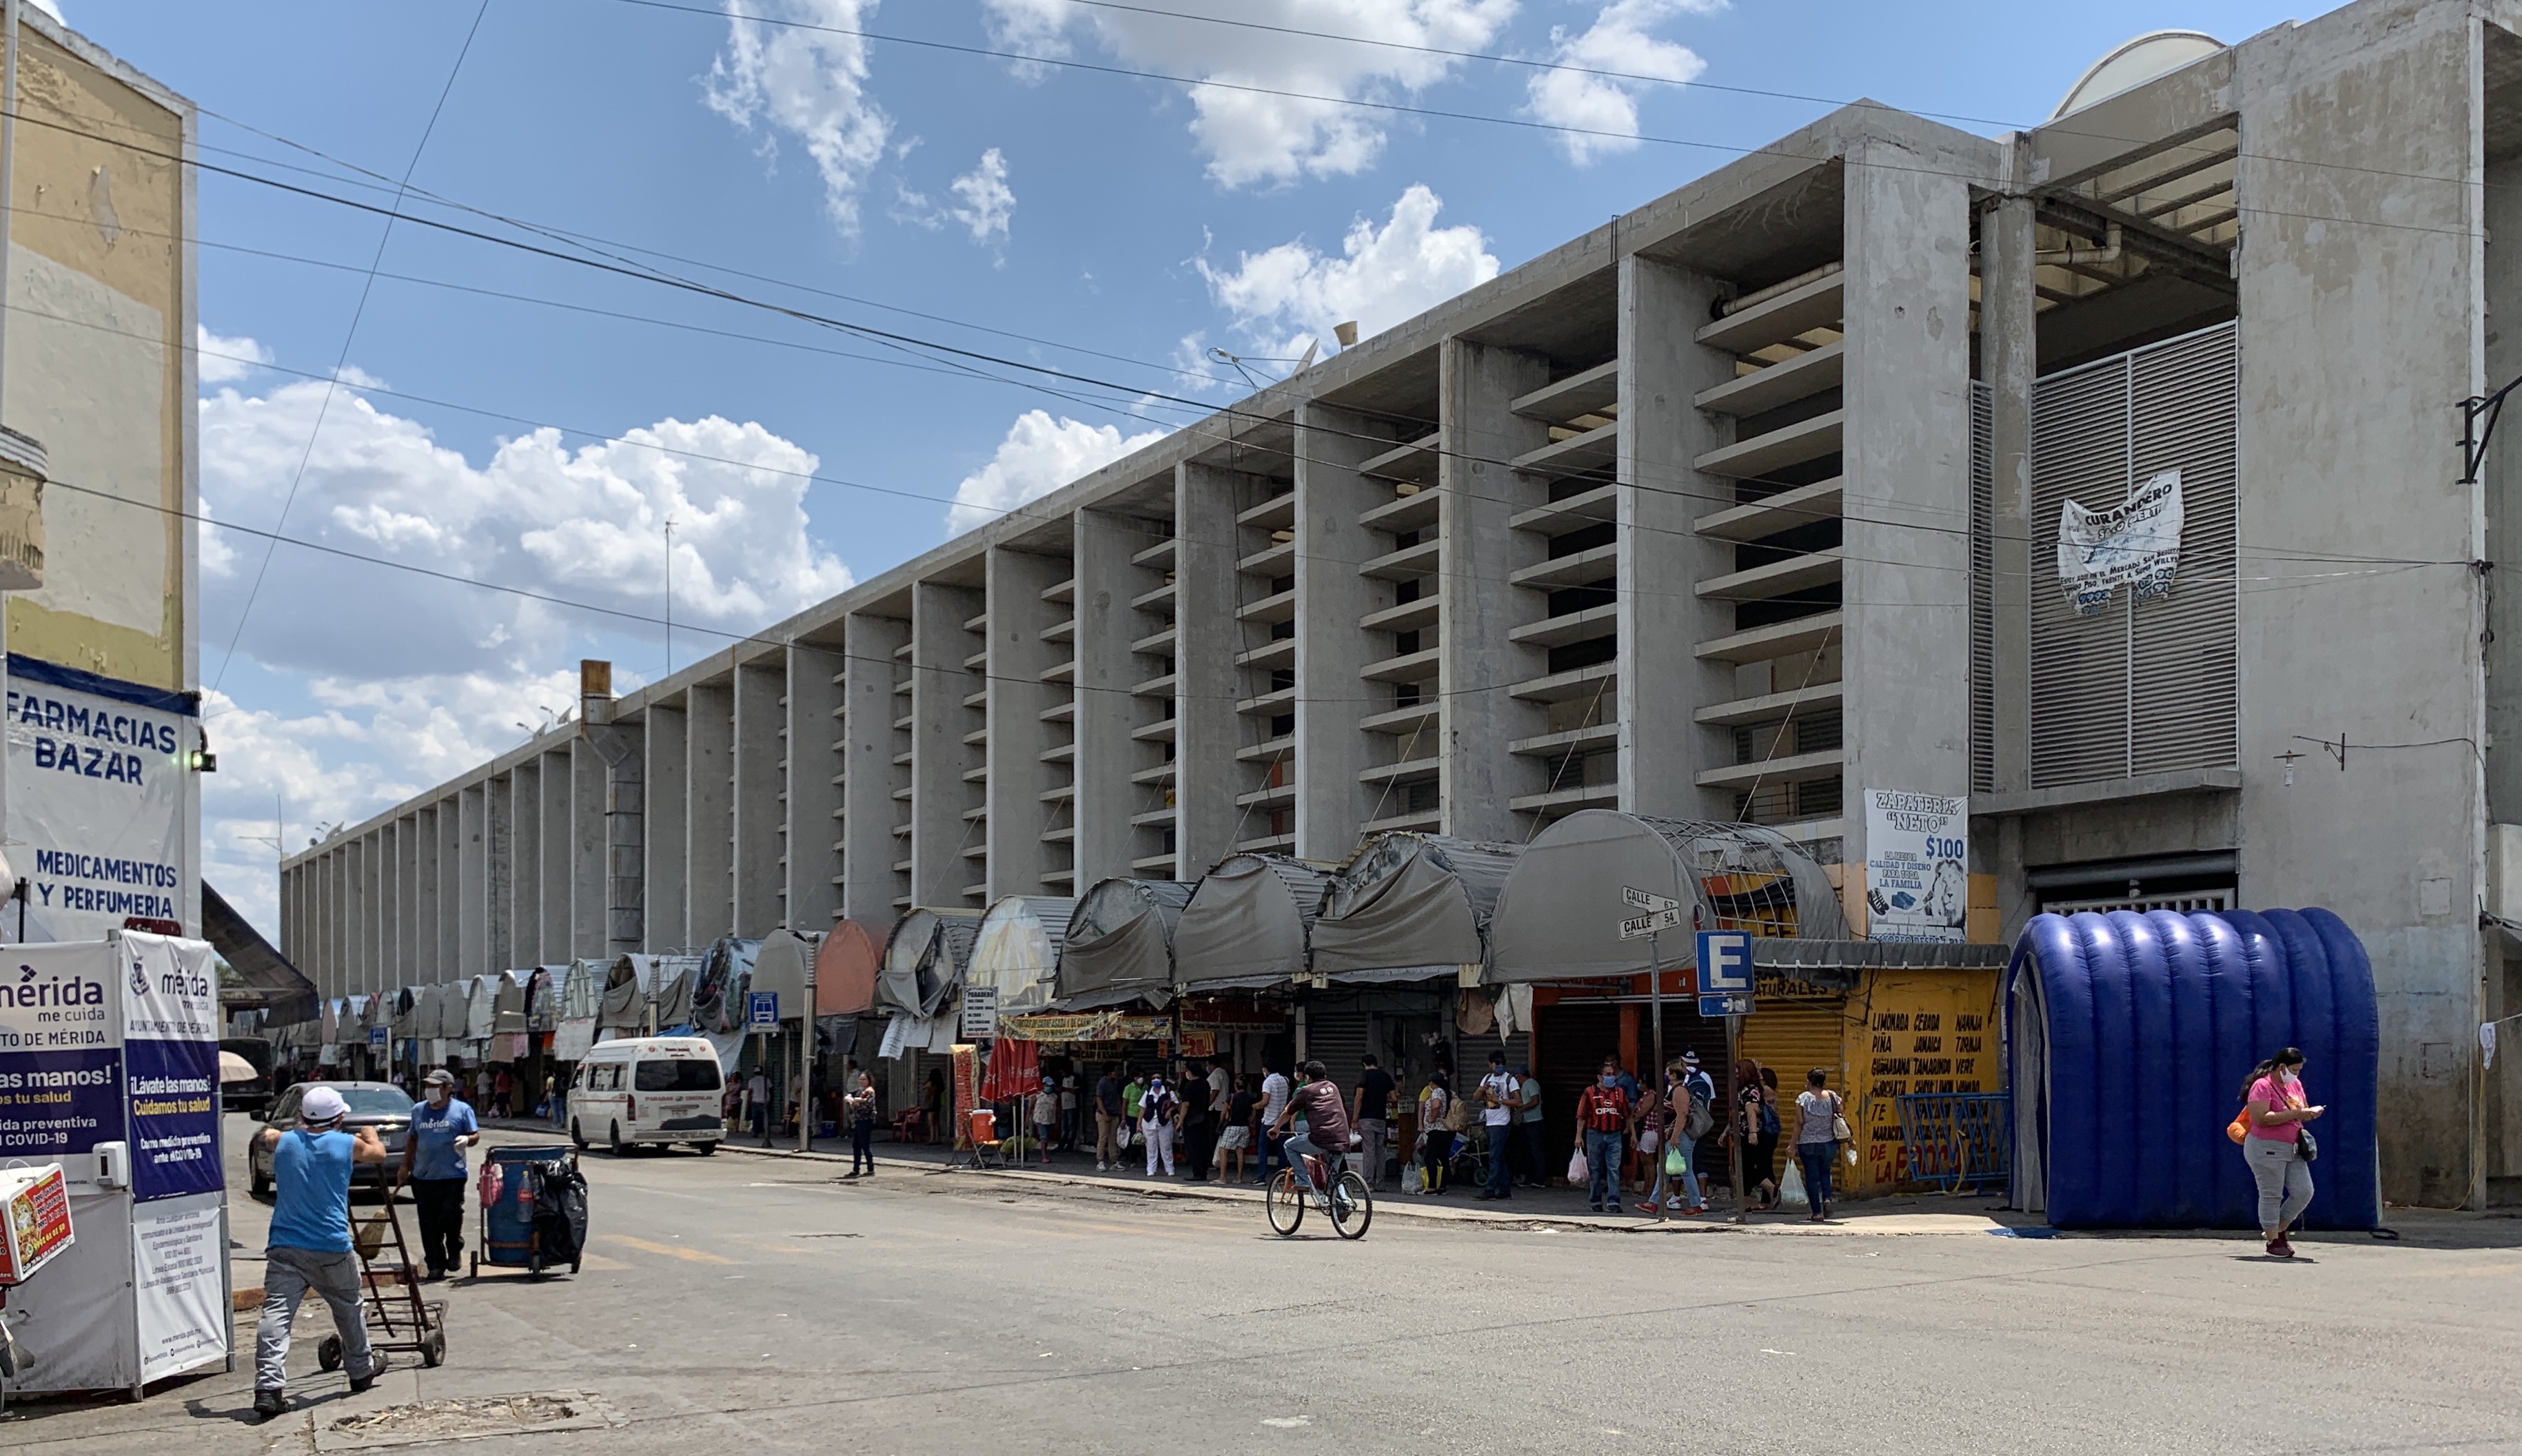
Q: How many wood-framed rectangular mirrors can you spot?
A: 0